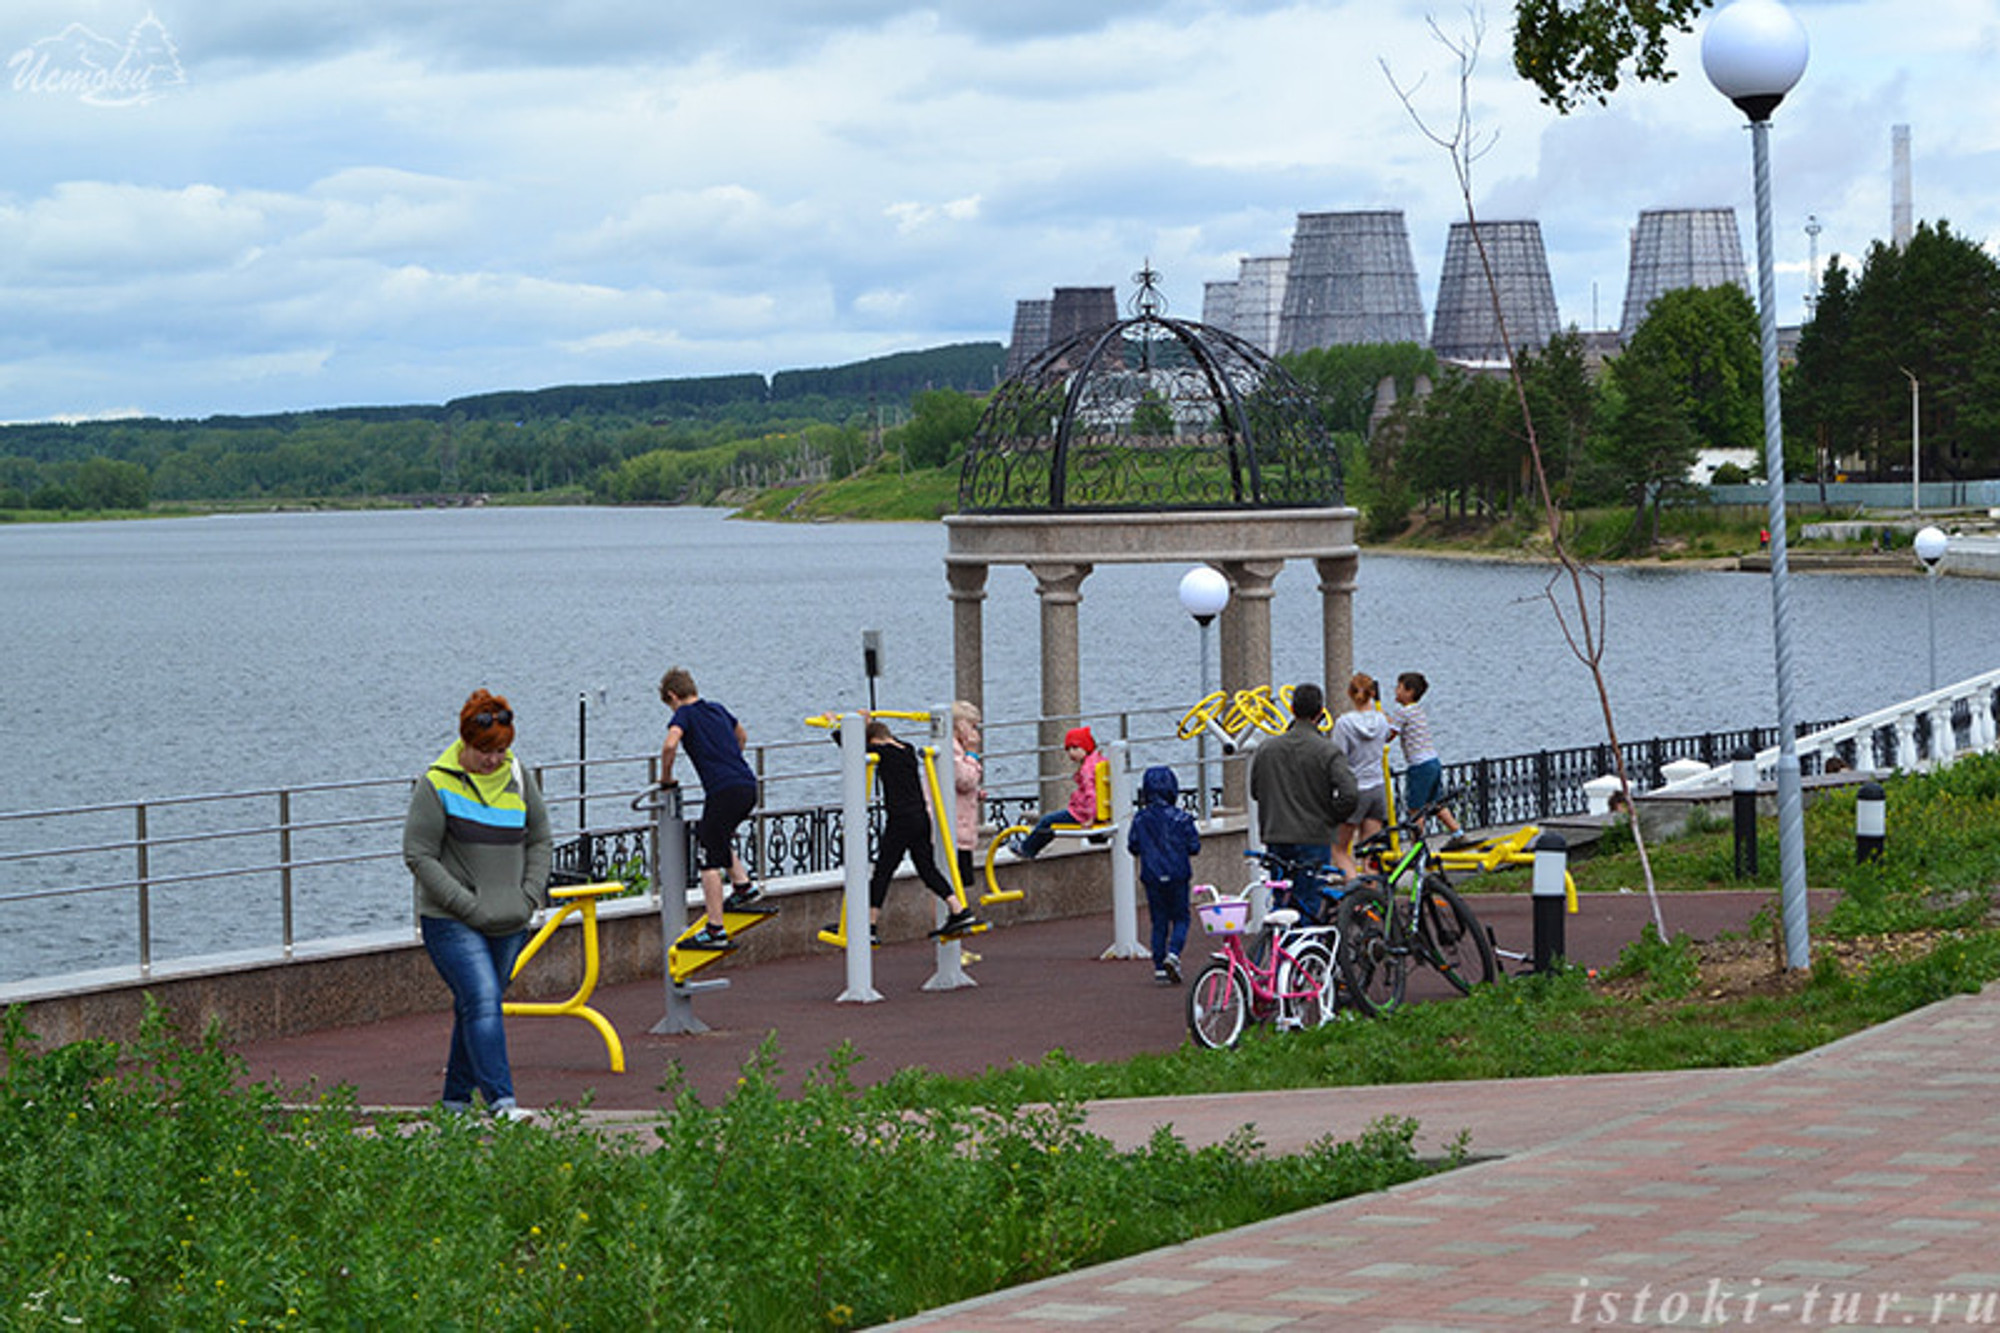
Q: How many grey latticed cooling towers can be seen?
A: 7